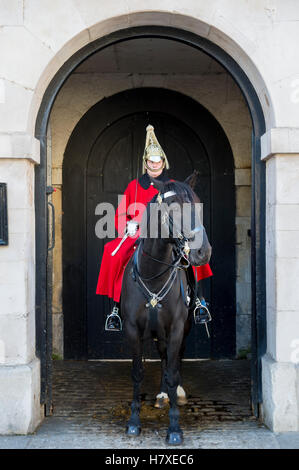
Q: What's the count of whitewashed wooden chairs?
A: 0